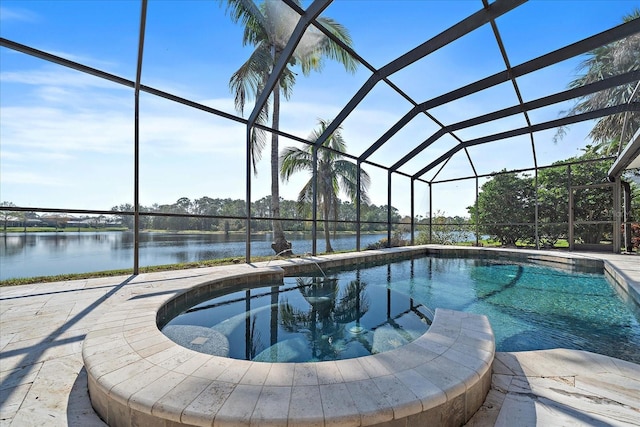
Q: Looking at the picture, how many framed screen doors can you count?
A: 1